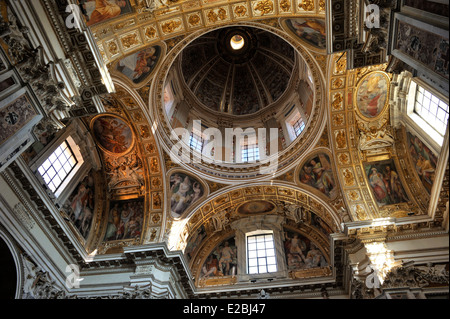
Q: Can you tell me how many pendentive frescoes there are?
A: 4